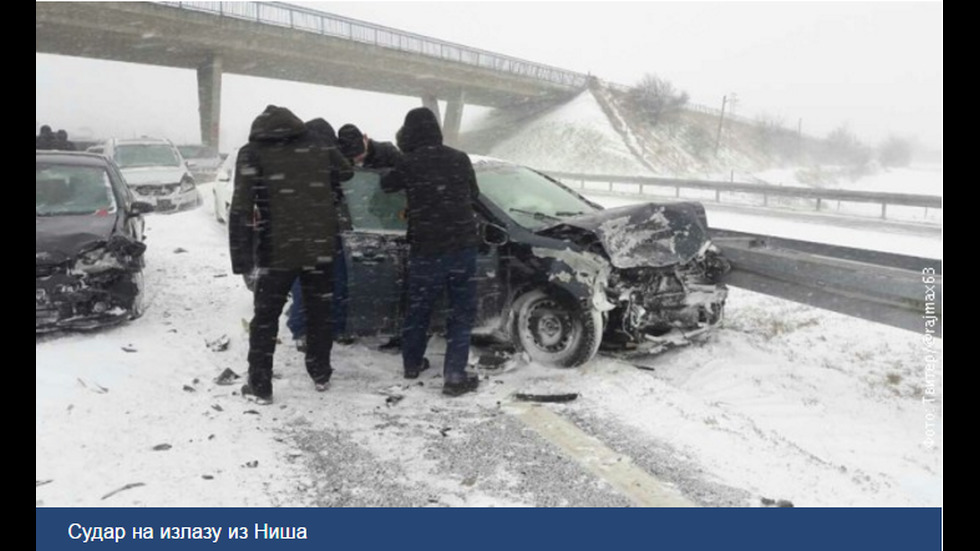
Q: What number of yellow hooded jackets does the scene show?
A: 0